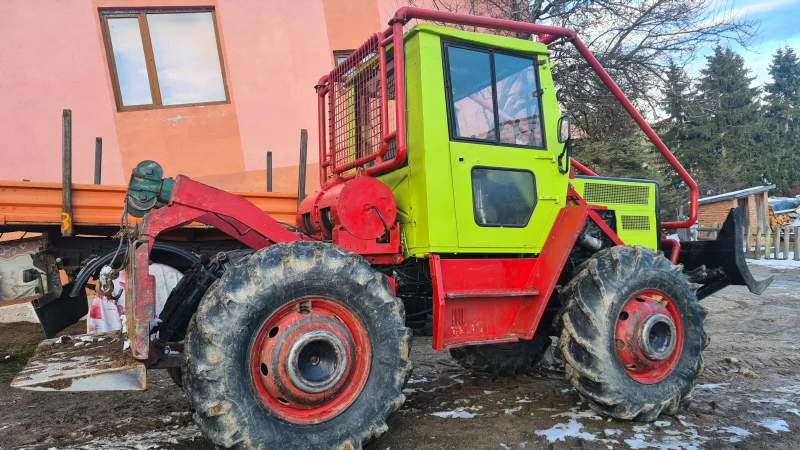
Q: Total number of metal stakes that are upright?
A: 4